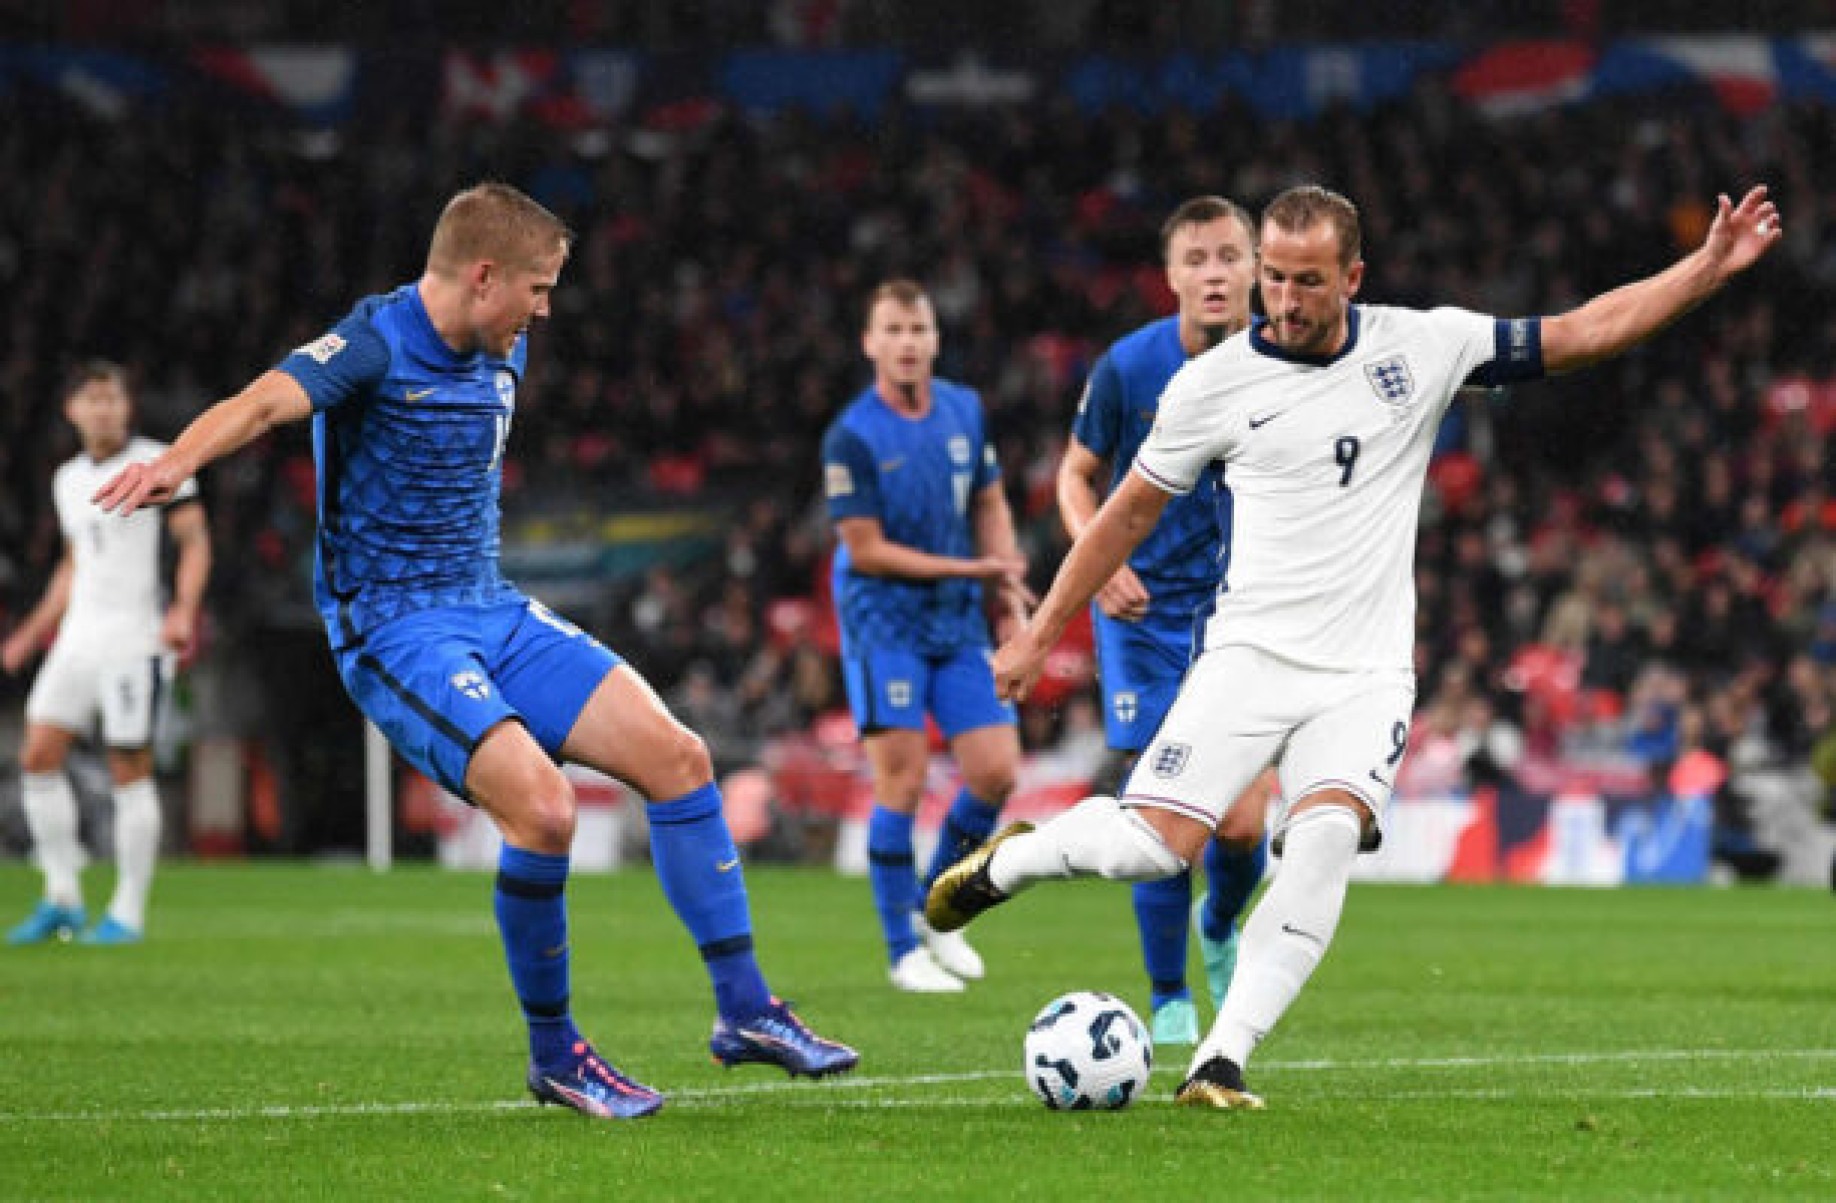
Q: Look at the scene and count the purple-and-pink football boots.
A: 2